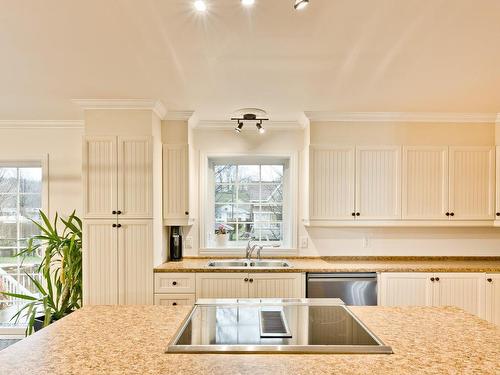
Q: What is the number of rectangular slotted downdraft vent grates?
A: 1